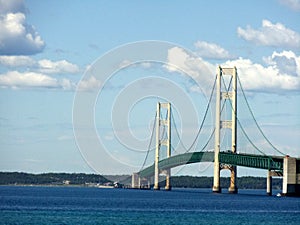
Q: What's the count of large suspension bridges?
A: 1